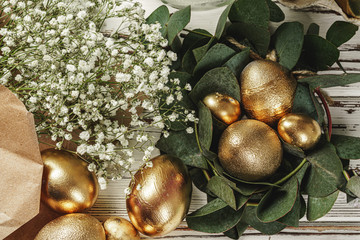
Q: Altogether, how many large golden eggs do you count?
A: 5